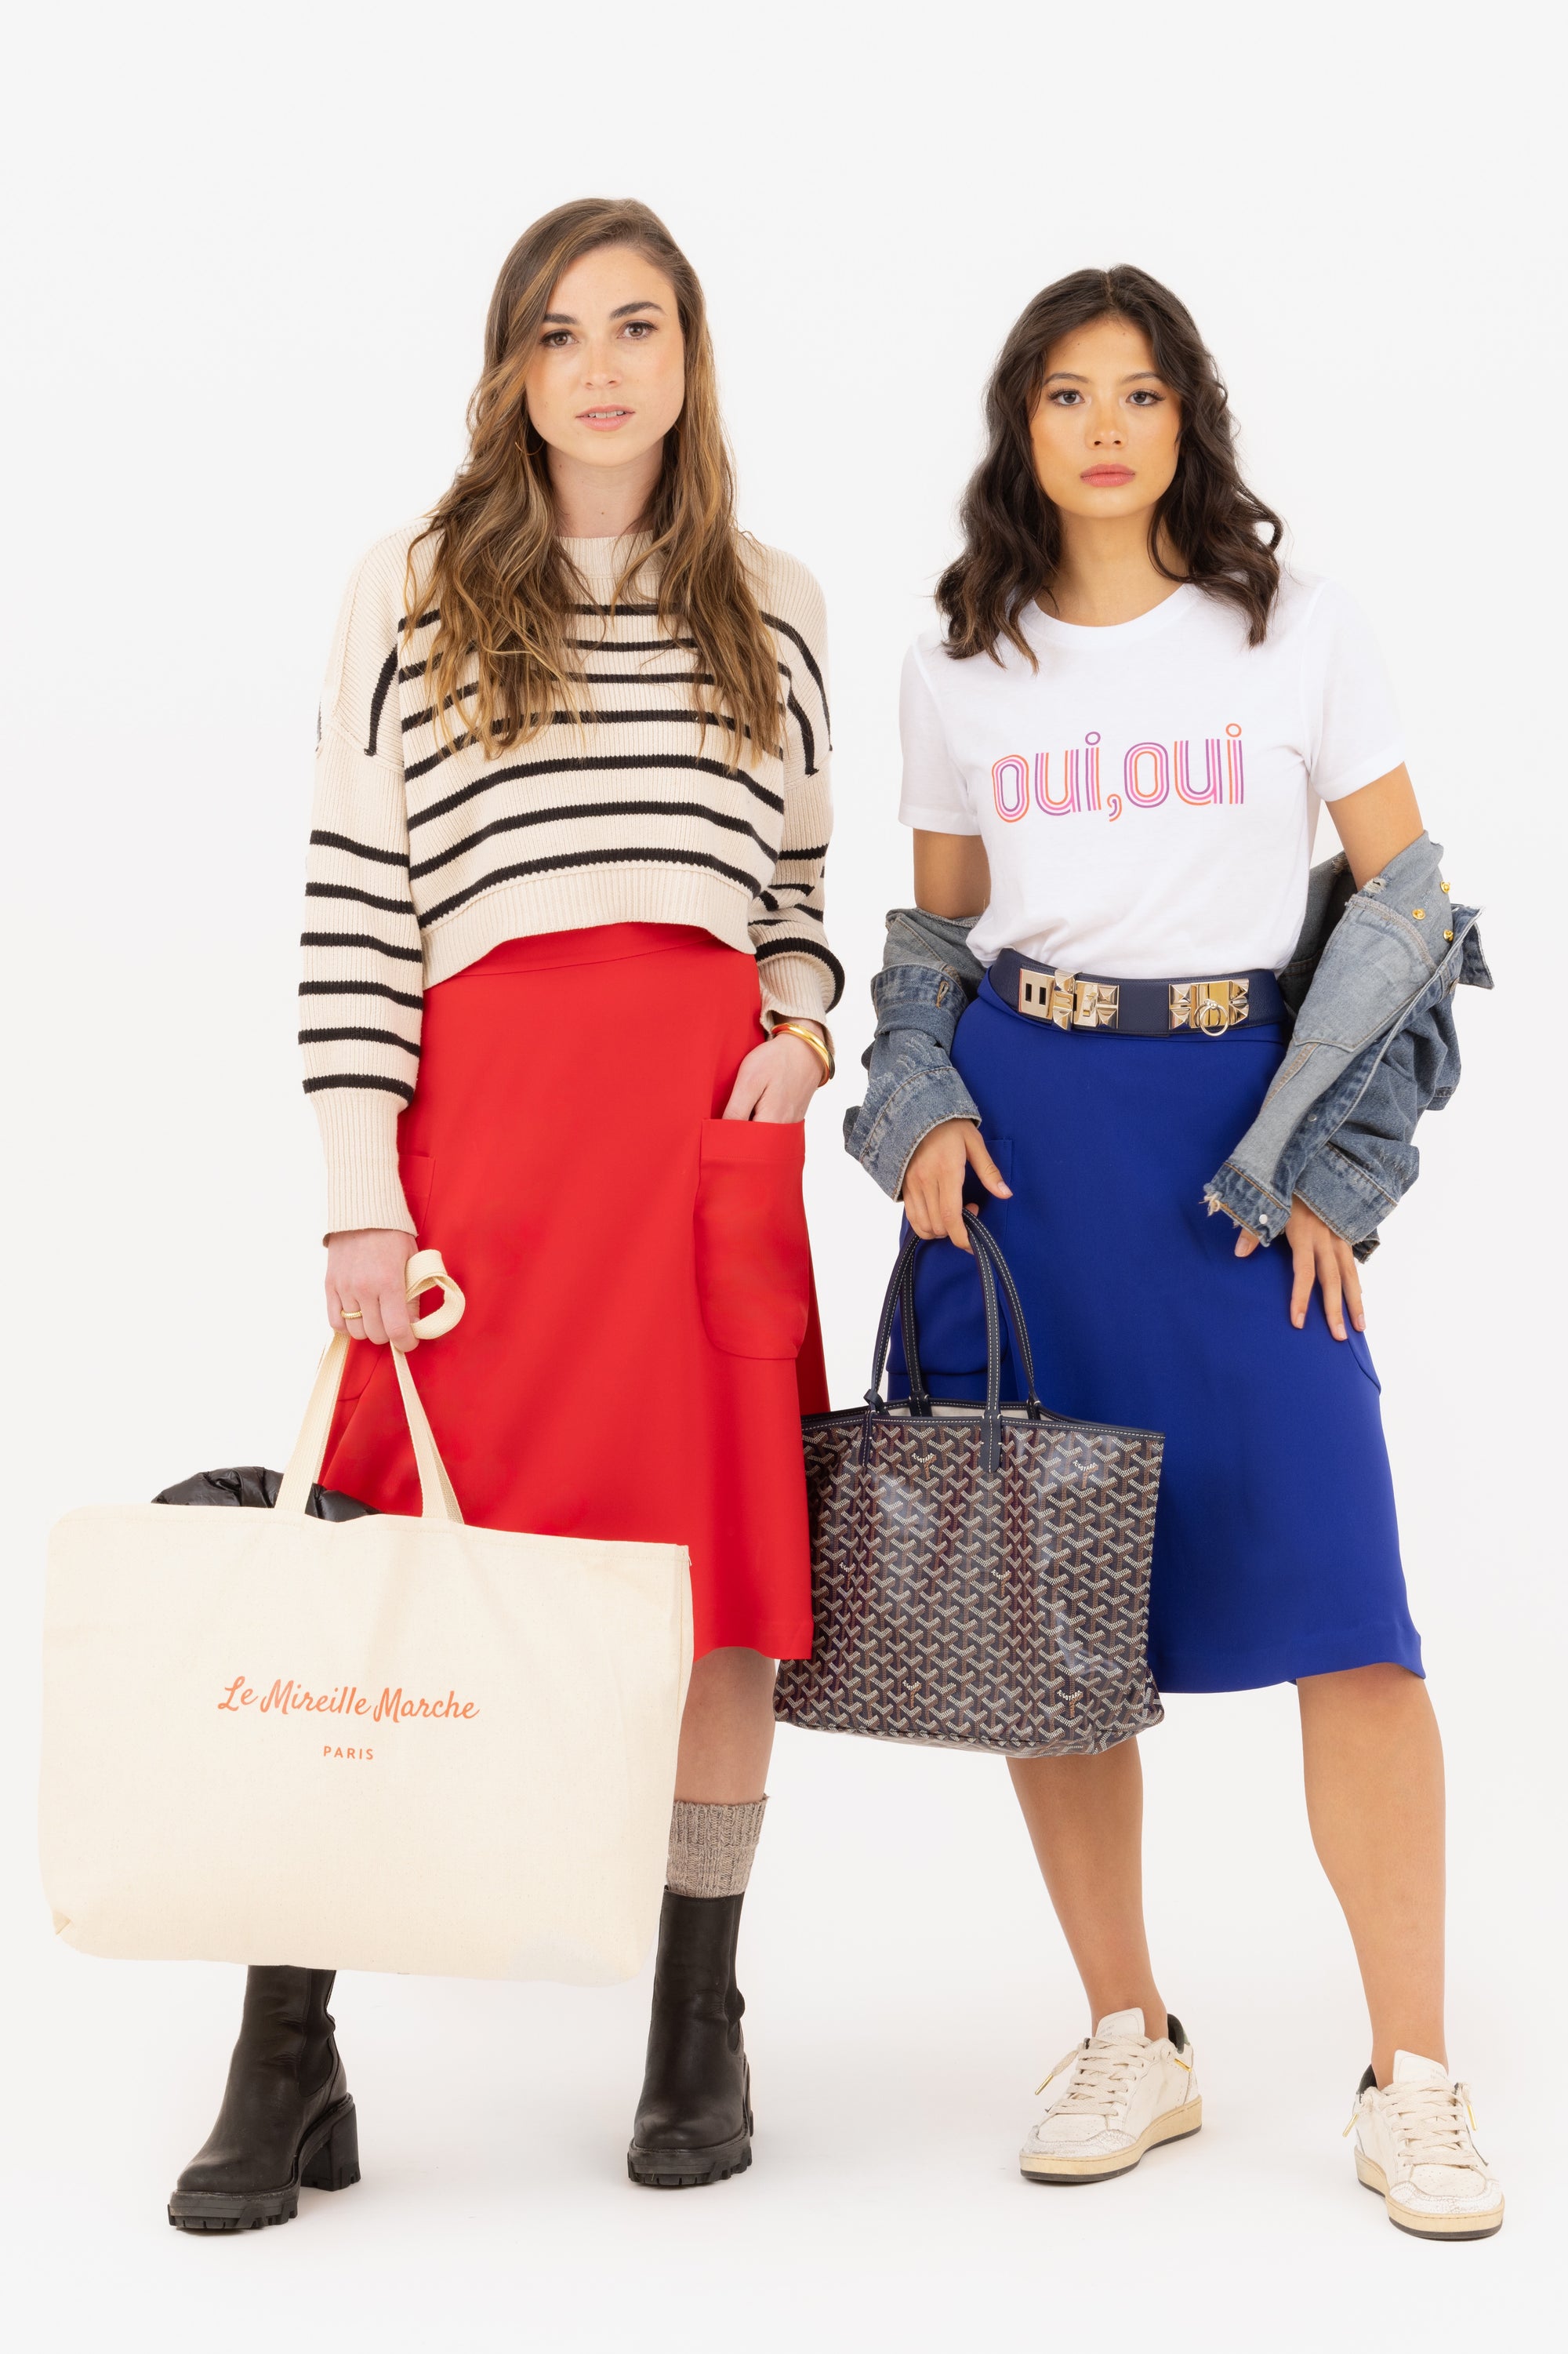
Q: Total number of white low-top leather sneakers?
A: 2